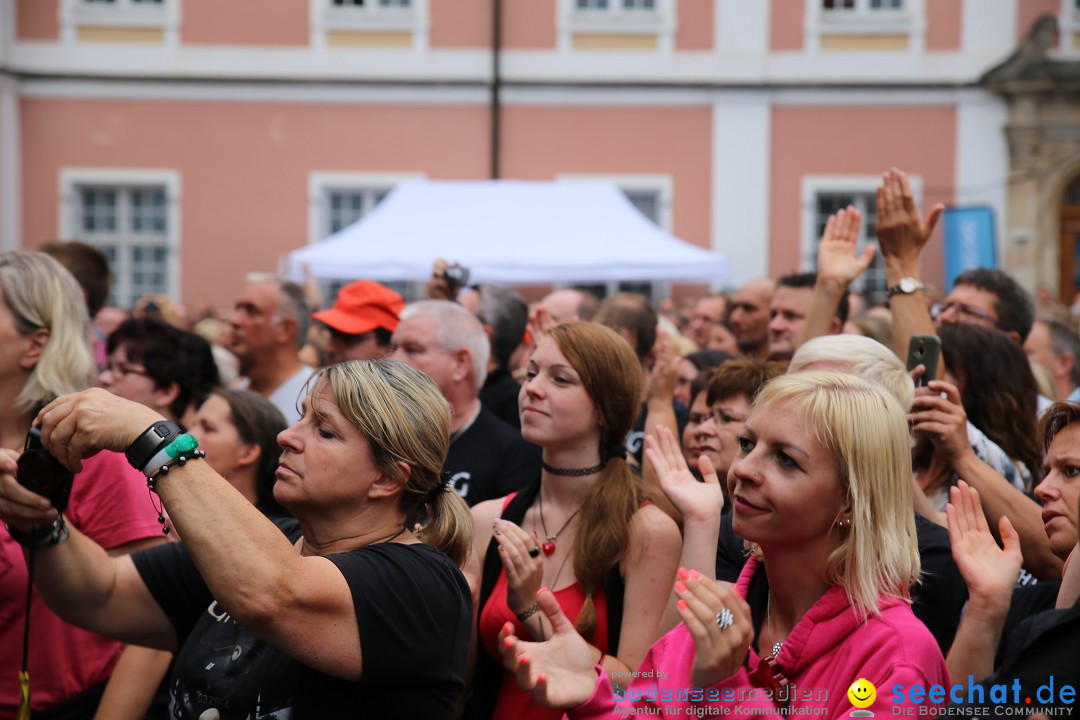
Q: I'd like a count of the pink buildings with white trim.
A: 1